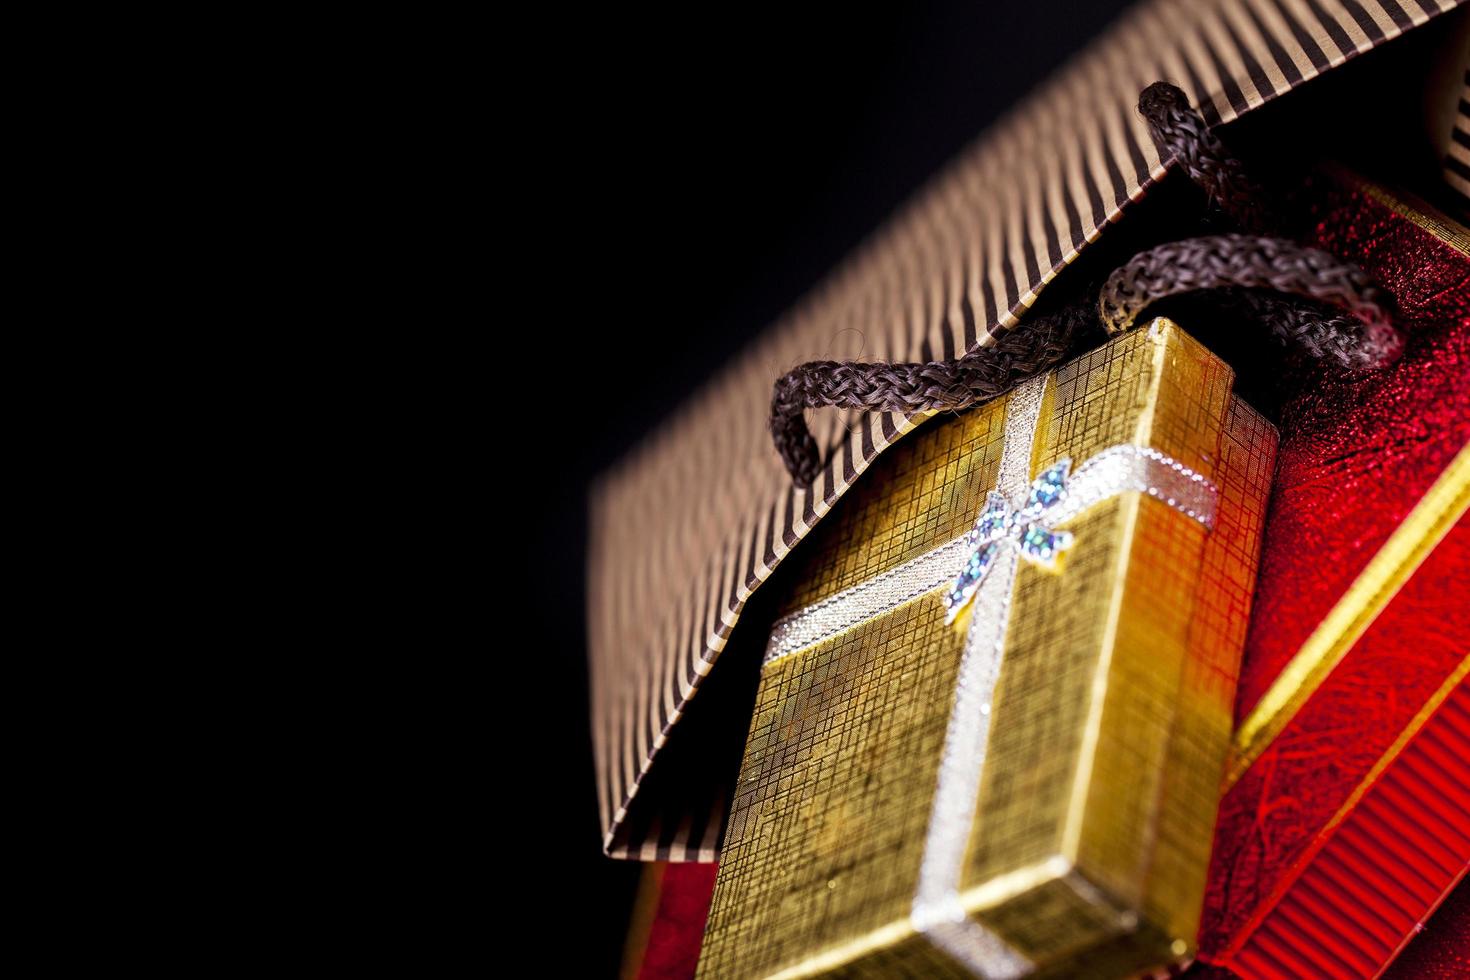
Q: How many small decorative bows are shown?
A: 1